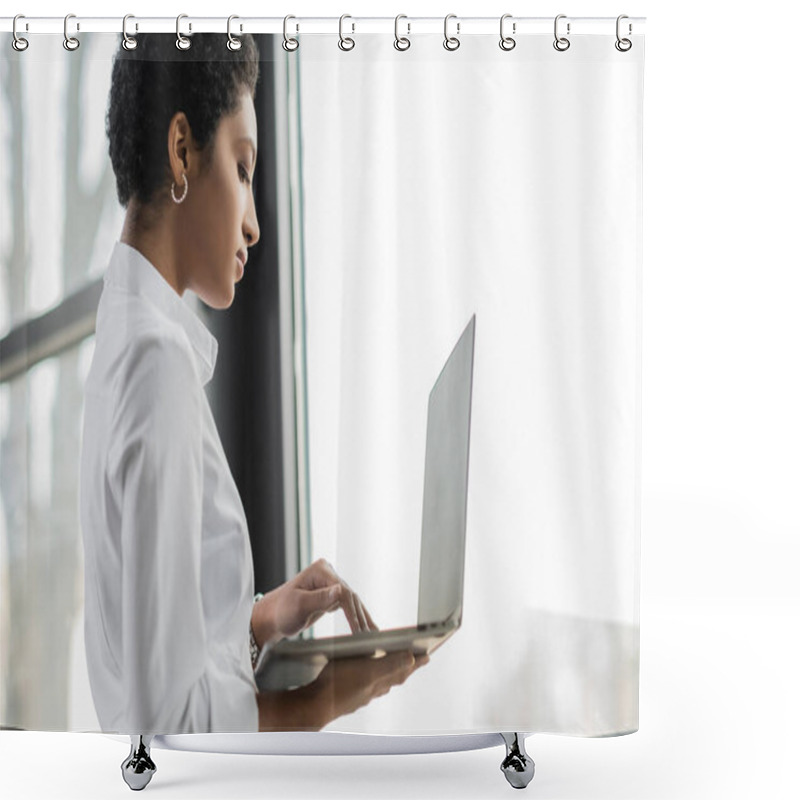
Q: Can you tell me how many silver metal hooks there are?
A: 12